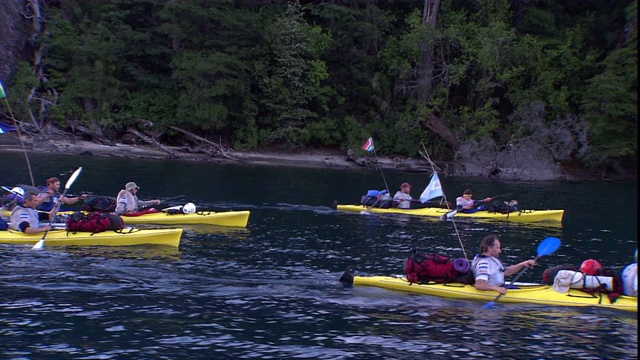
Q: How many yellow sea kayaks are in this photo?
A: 4